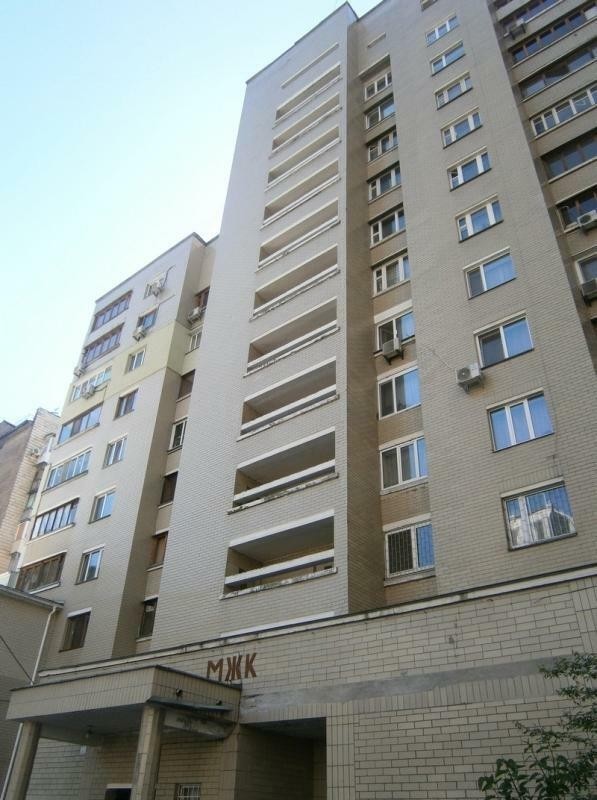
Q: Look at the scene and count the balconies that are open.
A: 10